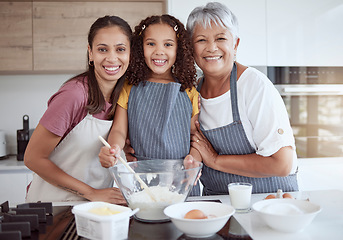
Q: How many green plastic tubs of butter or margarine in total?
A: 0